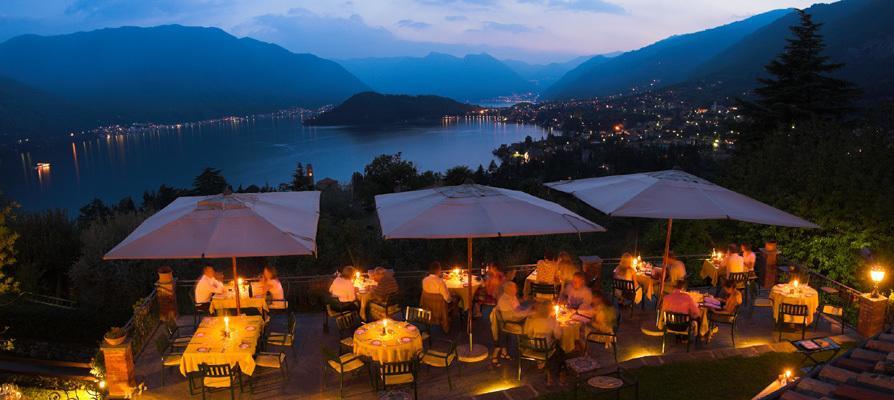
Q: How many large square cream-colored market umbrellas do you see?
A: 3